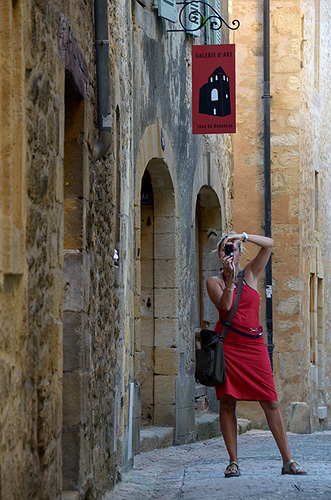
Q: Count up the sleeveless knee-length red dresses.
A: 1